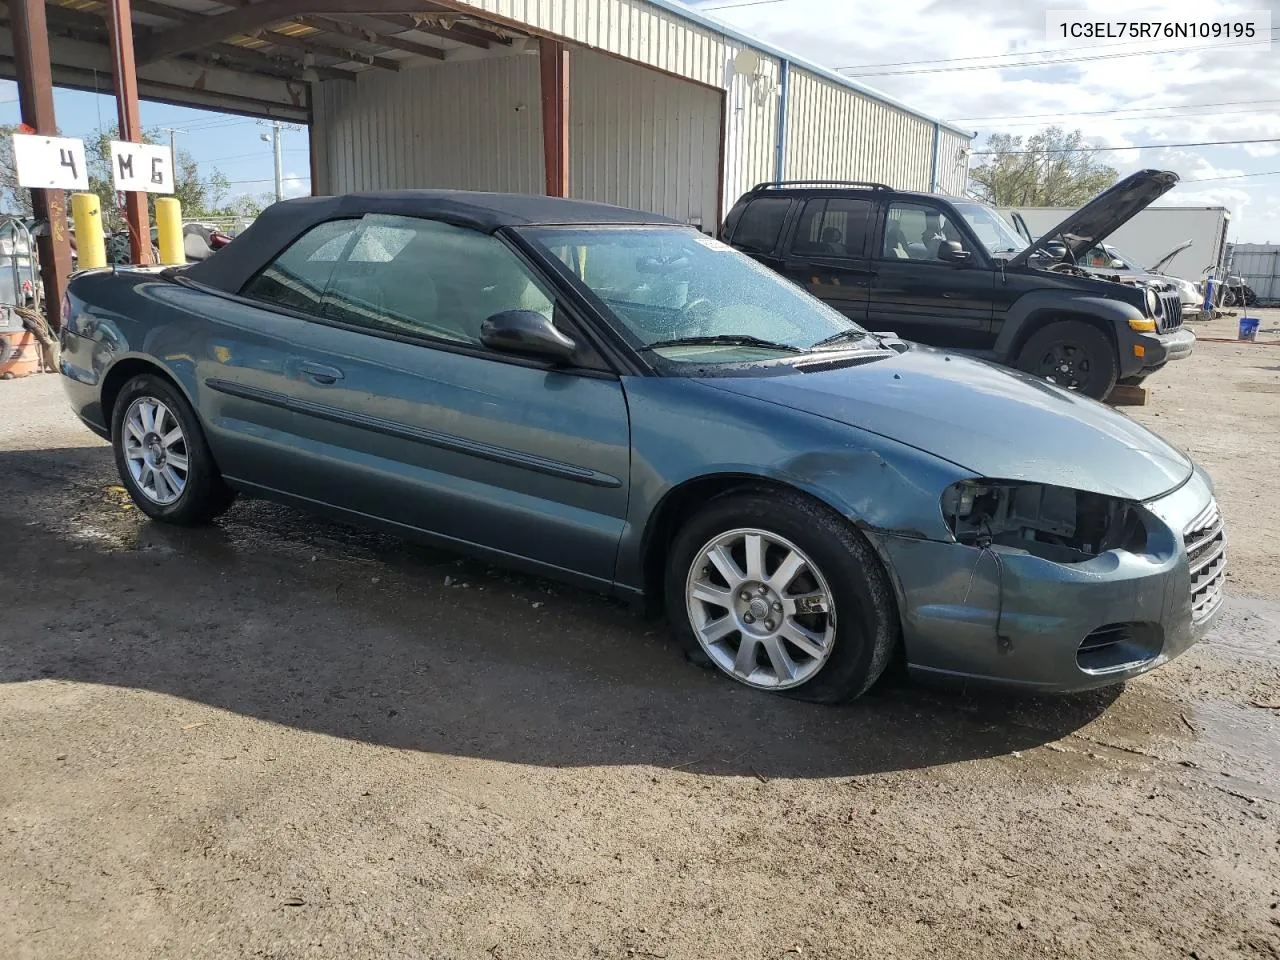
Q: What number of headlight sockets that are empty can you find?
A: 1